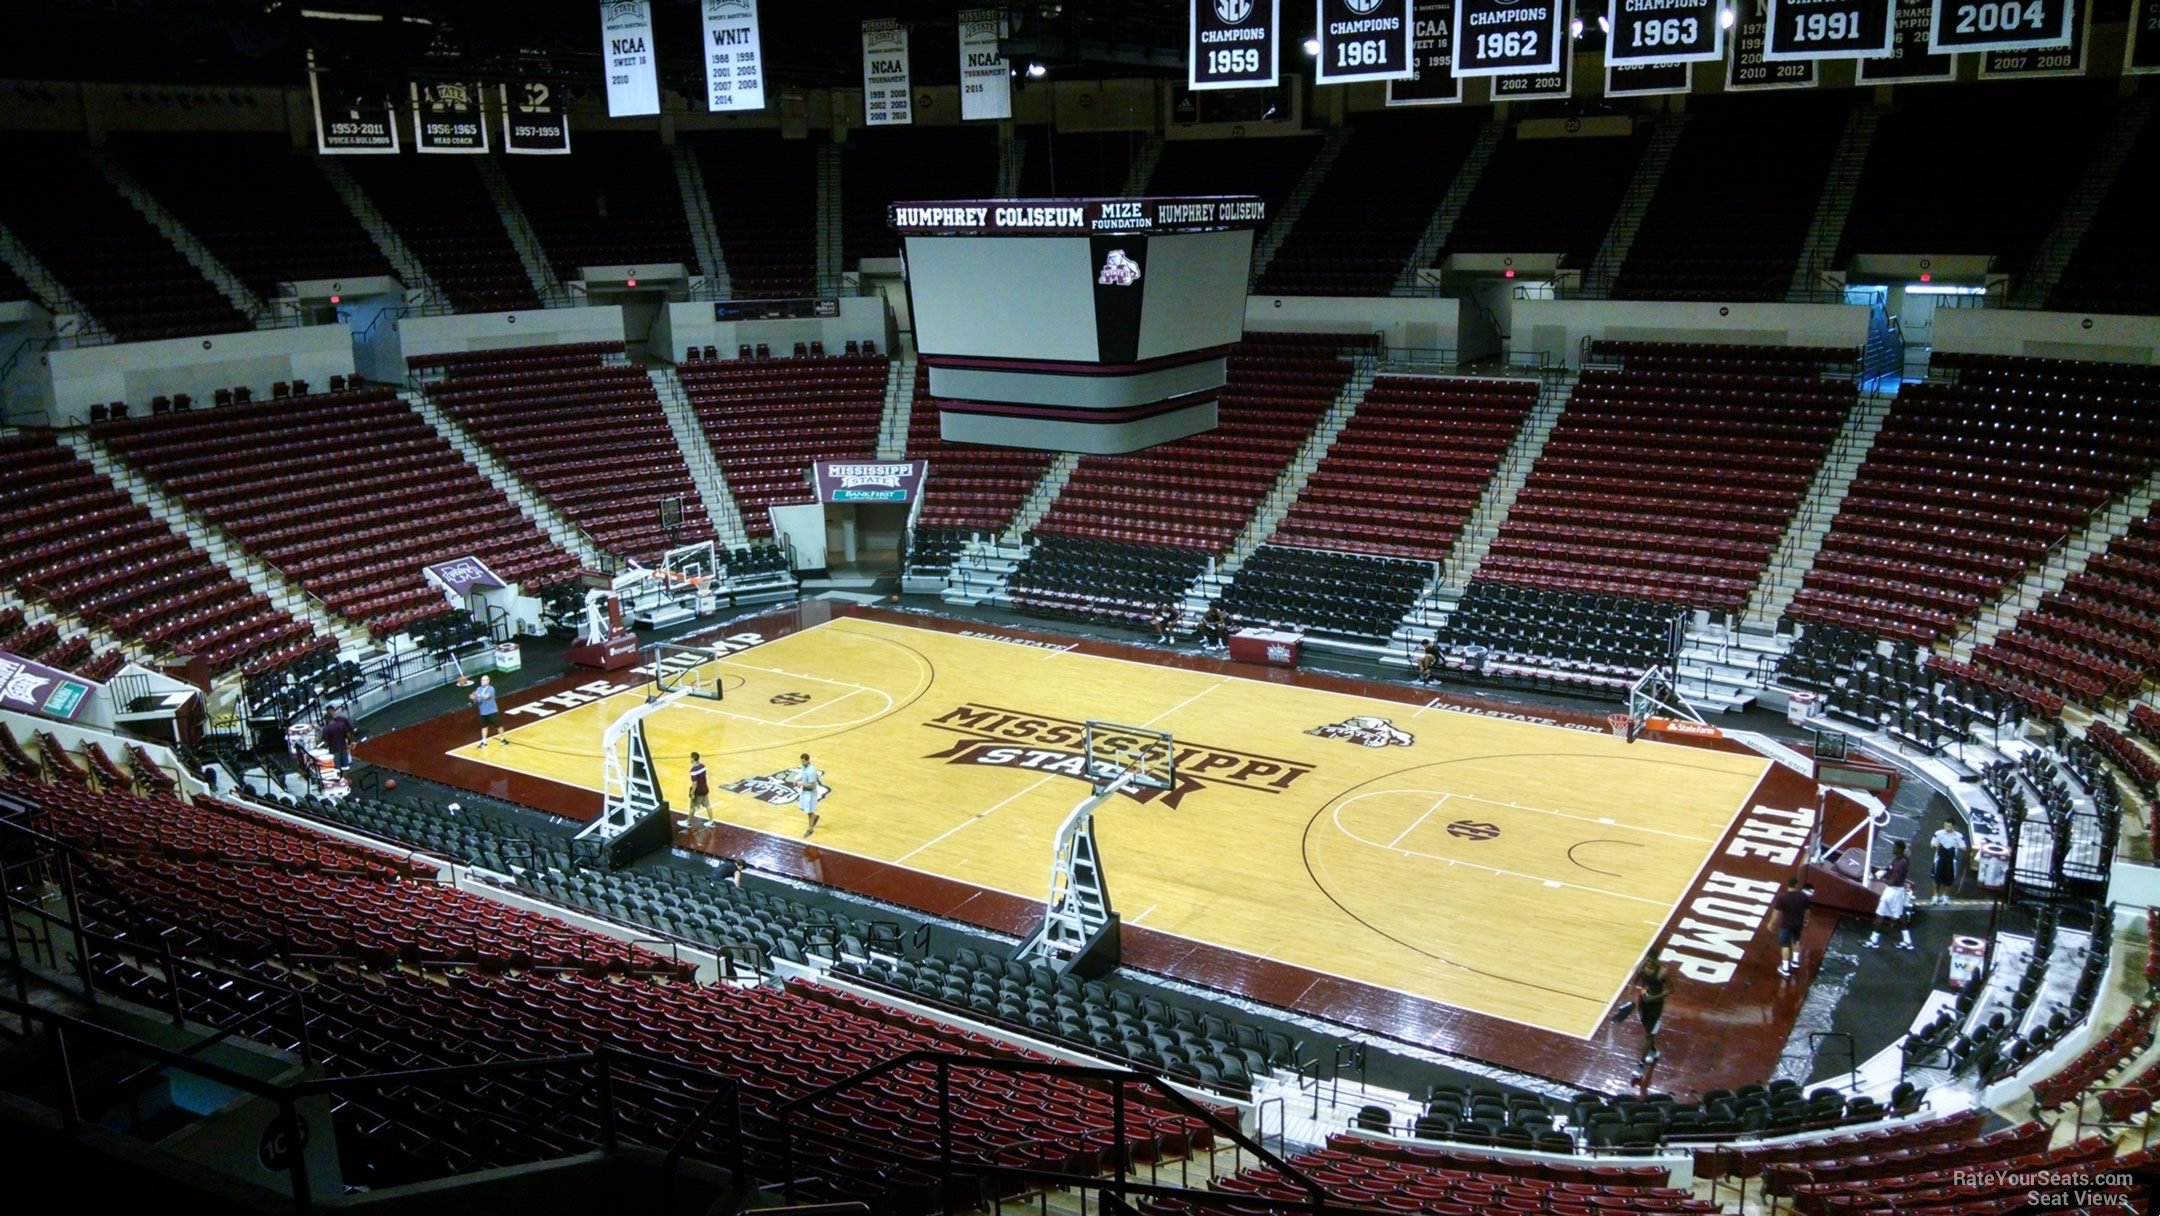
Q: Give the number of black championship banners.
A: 6